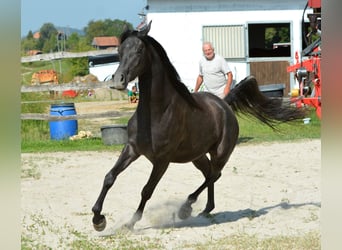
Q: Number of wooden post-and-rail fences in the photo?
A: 1